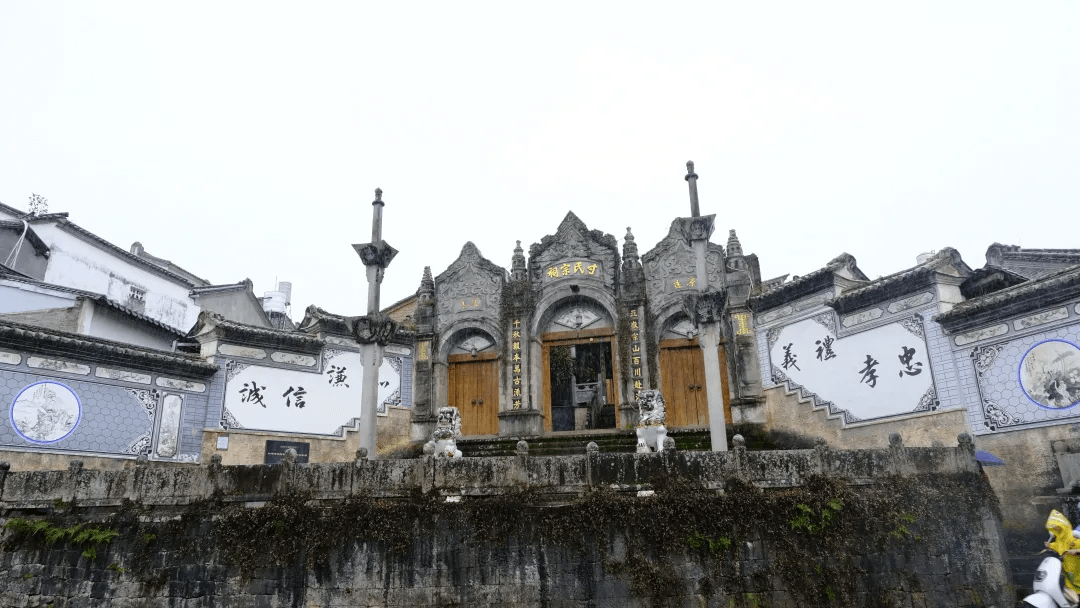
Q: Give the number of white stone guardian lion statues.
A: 2